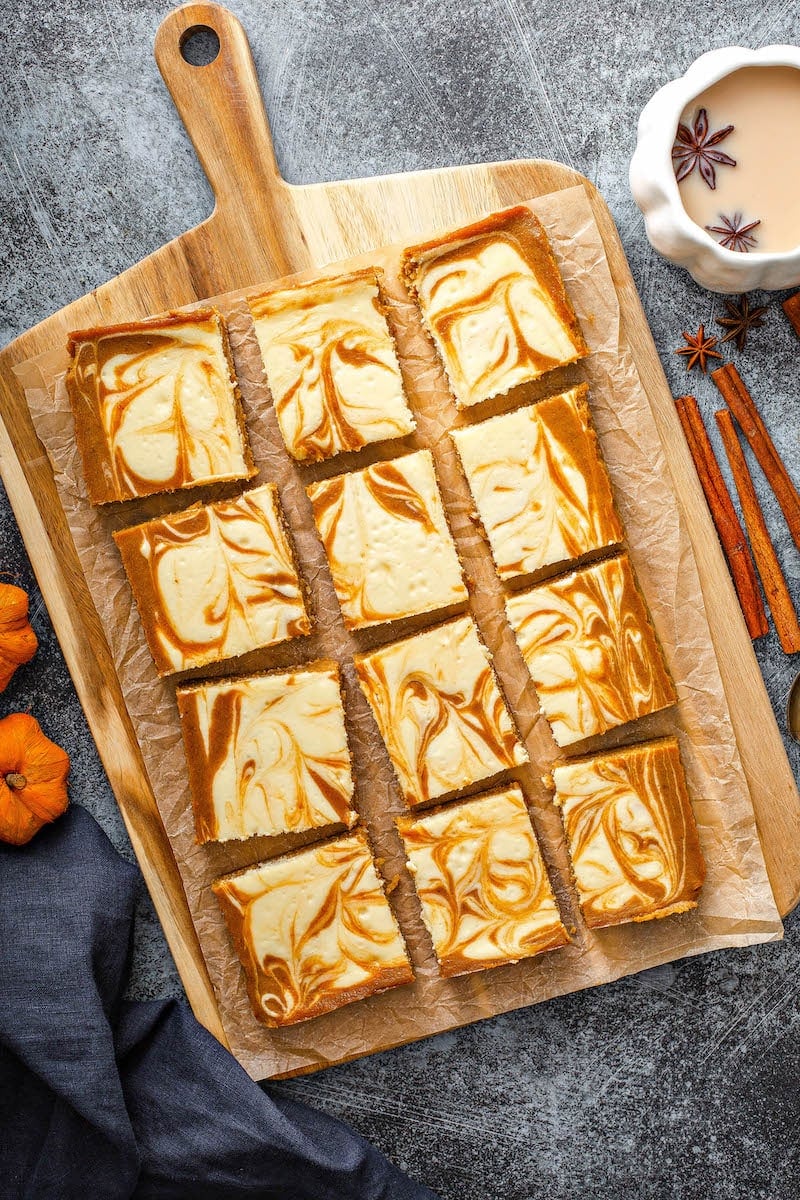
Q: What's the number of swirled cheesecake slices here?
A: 12